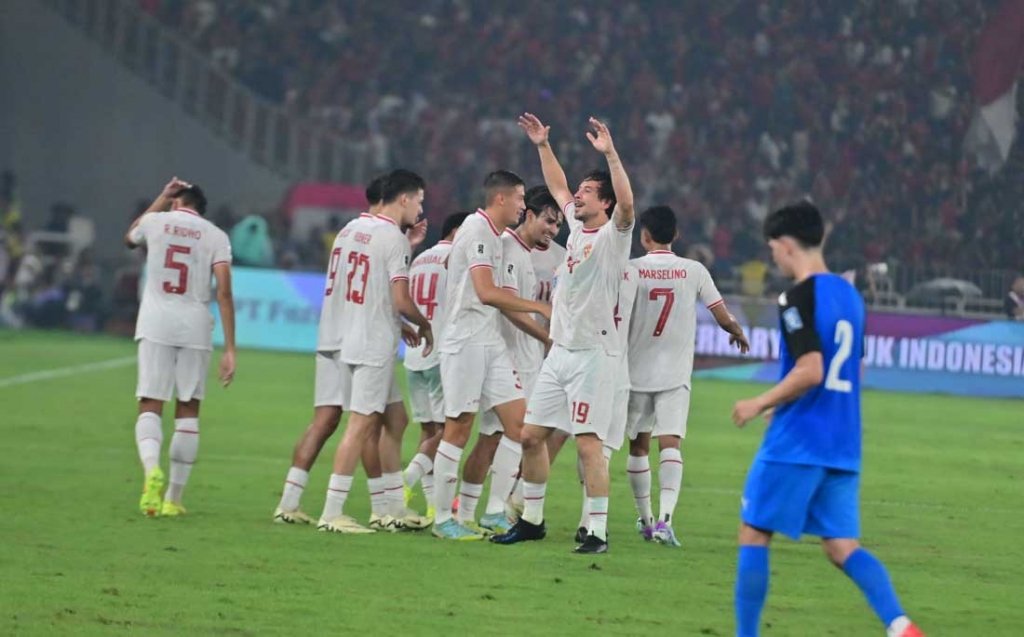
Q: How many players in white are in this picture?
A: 10